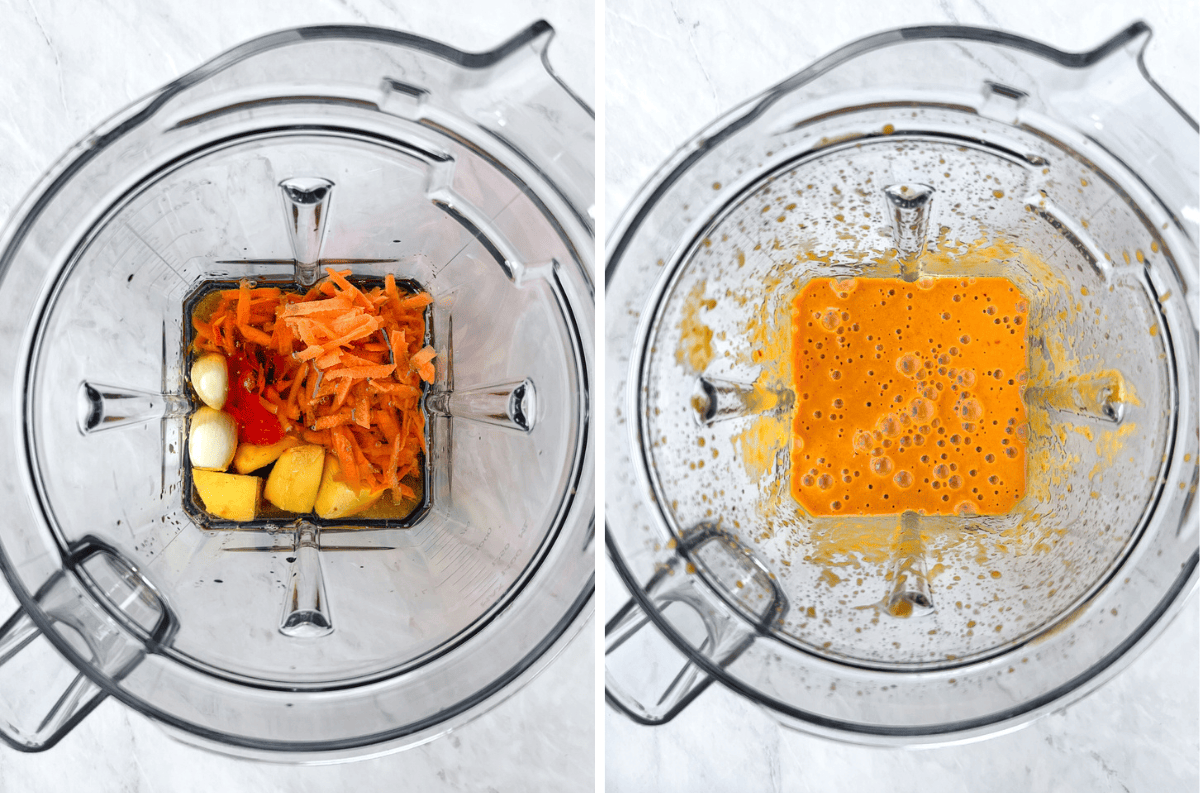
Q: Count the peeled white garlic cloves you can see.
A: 2